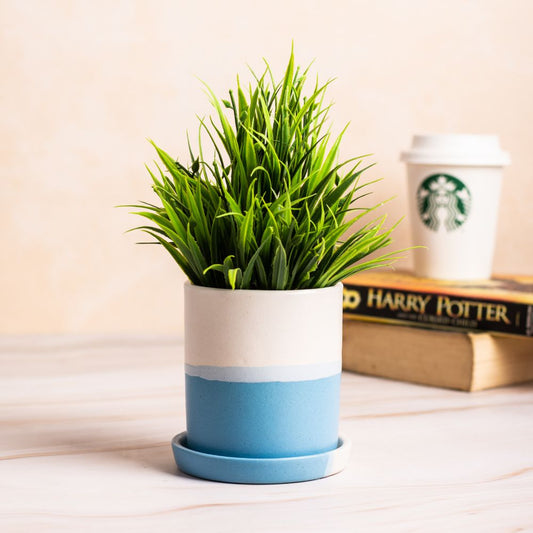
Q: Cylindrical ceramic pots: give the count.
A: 1